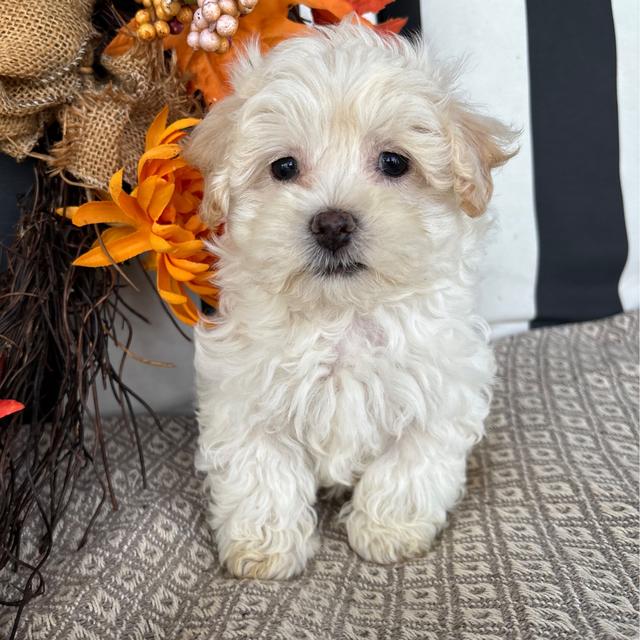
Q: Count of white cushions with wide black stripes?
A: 1